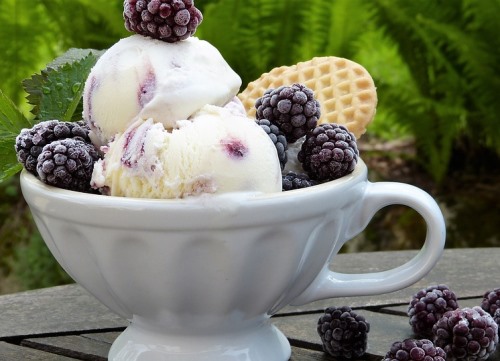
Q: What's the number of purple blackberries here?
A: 12